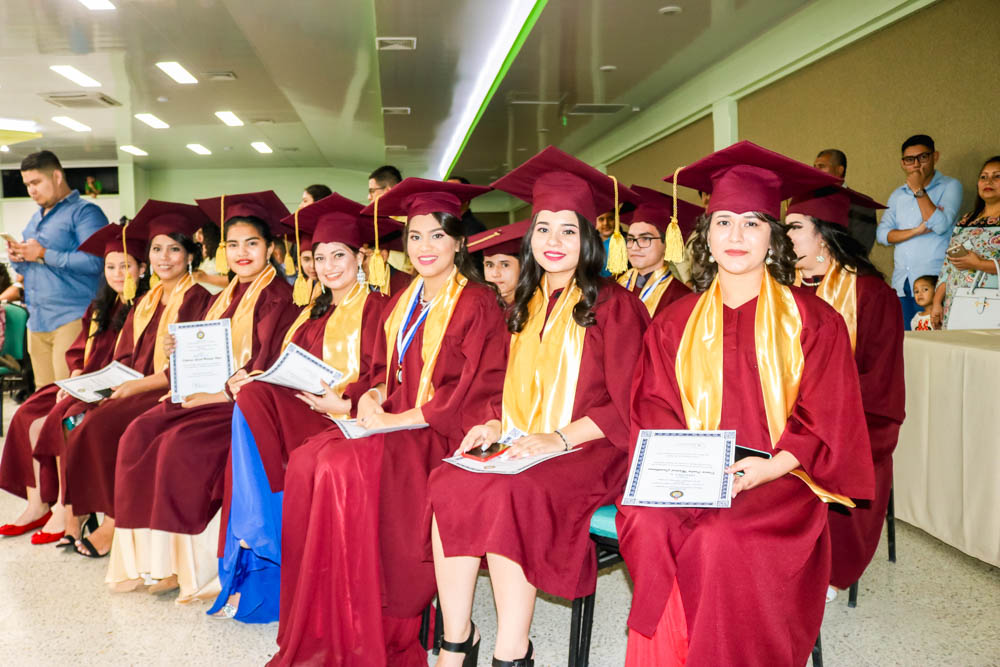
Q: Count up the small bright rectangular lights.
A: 9